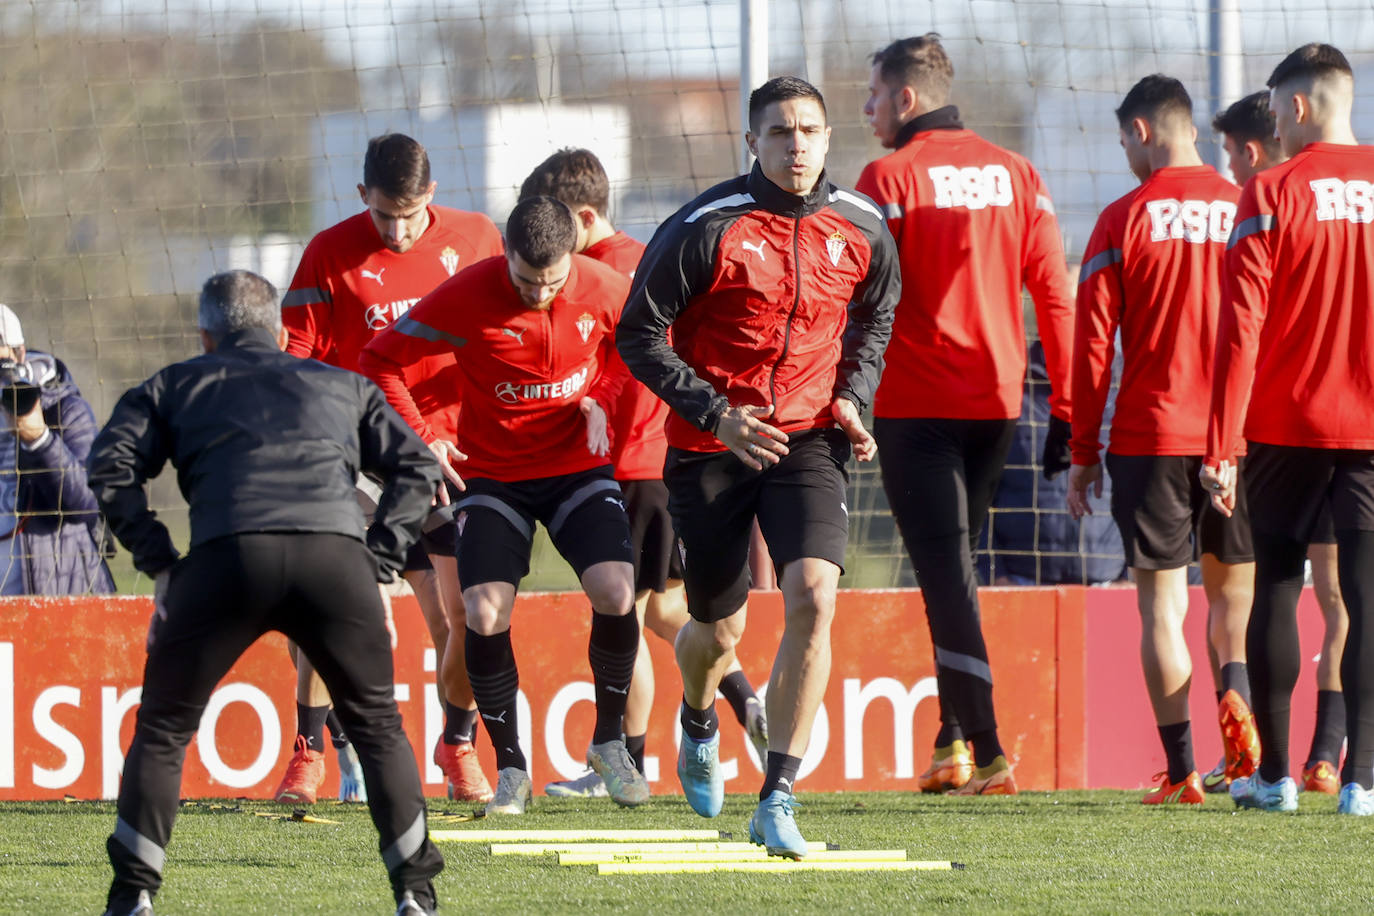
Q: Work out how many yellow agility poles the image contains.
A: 4